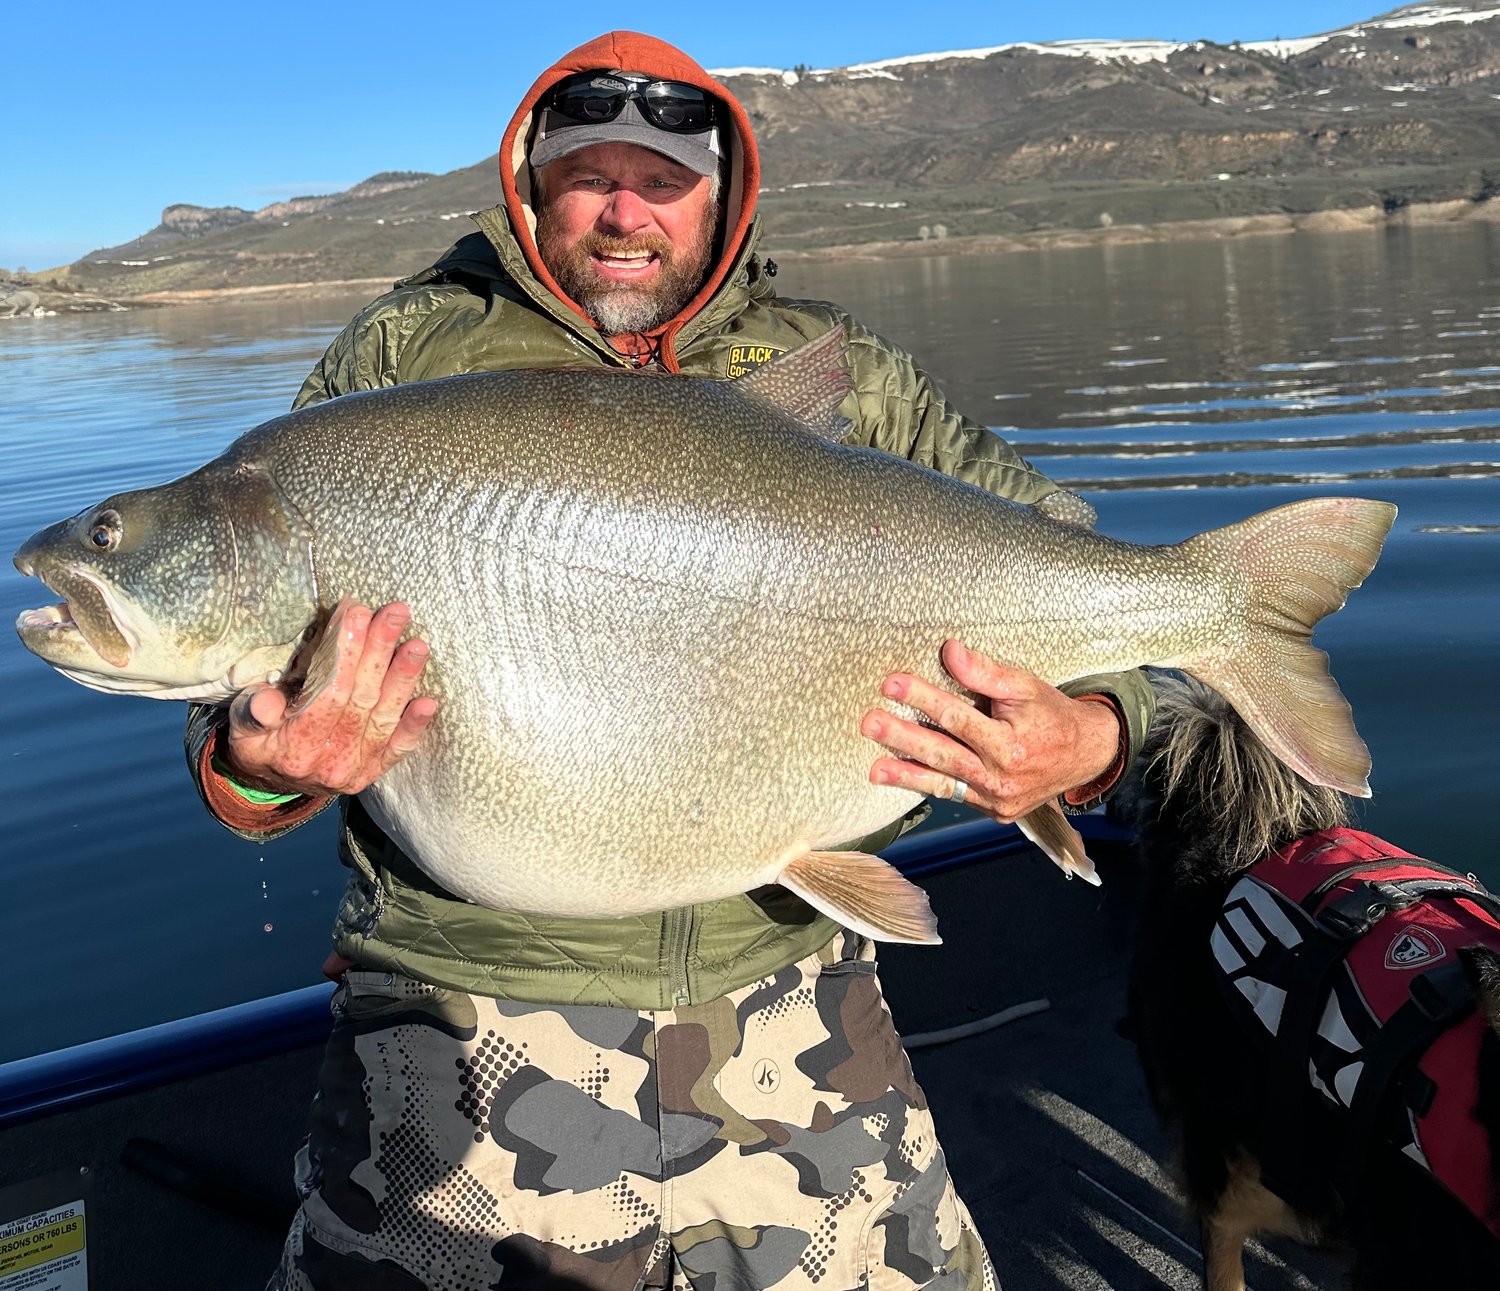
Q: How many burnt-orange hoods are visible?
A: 1